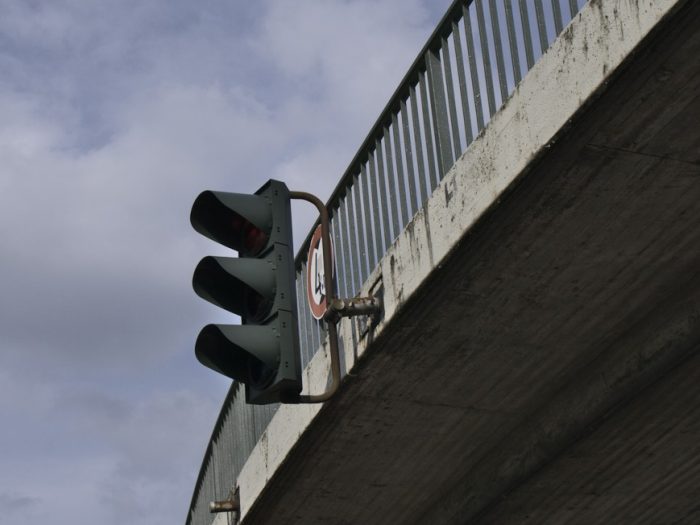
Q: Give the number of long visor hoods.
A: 3